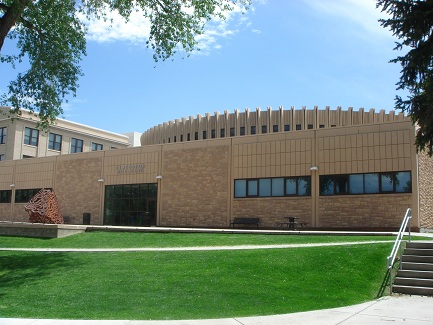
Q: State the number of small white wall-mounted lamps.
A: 4